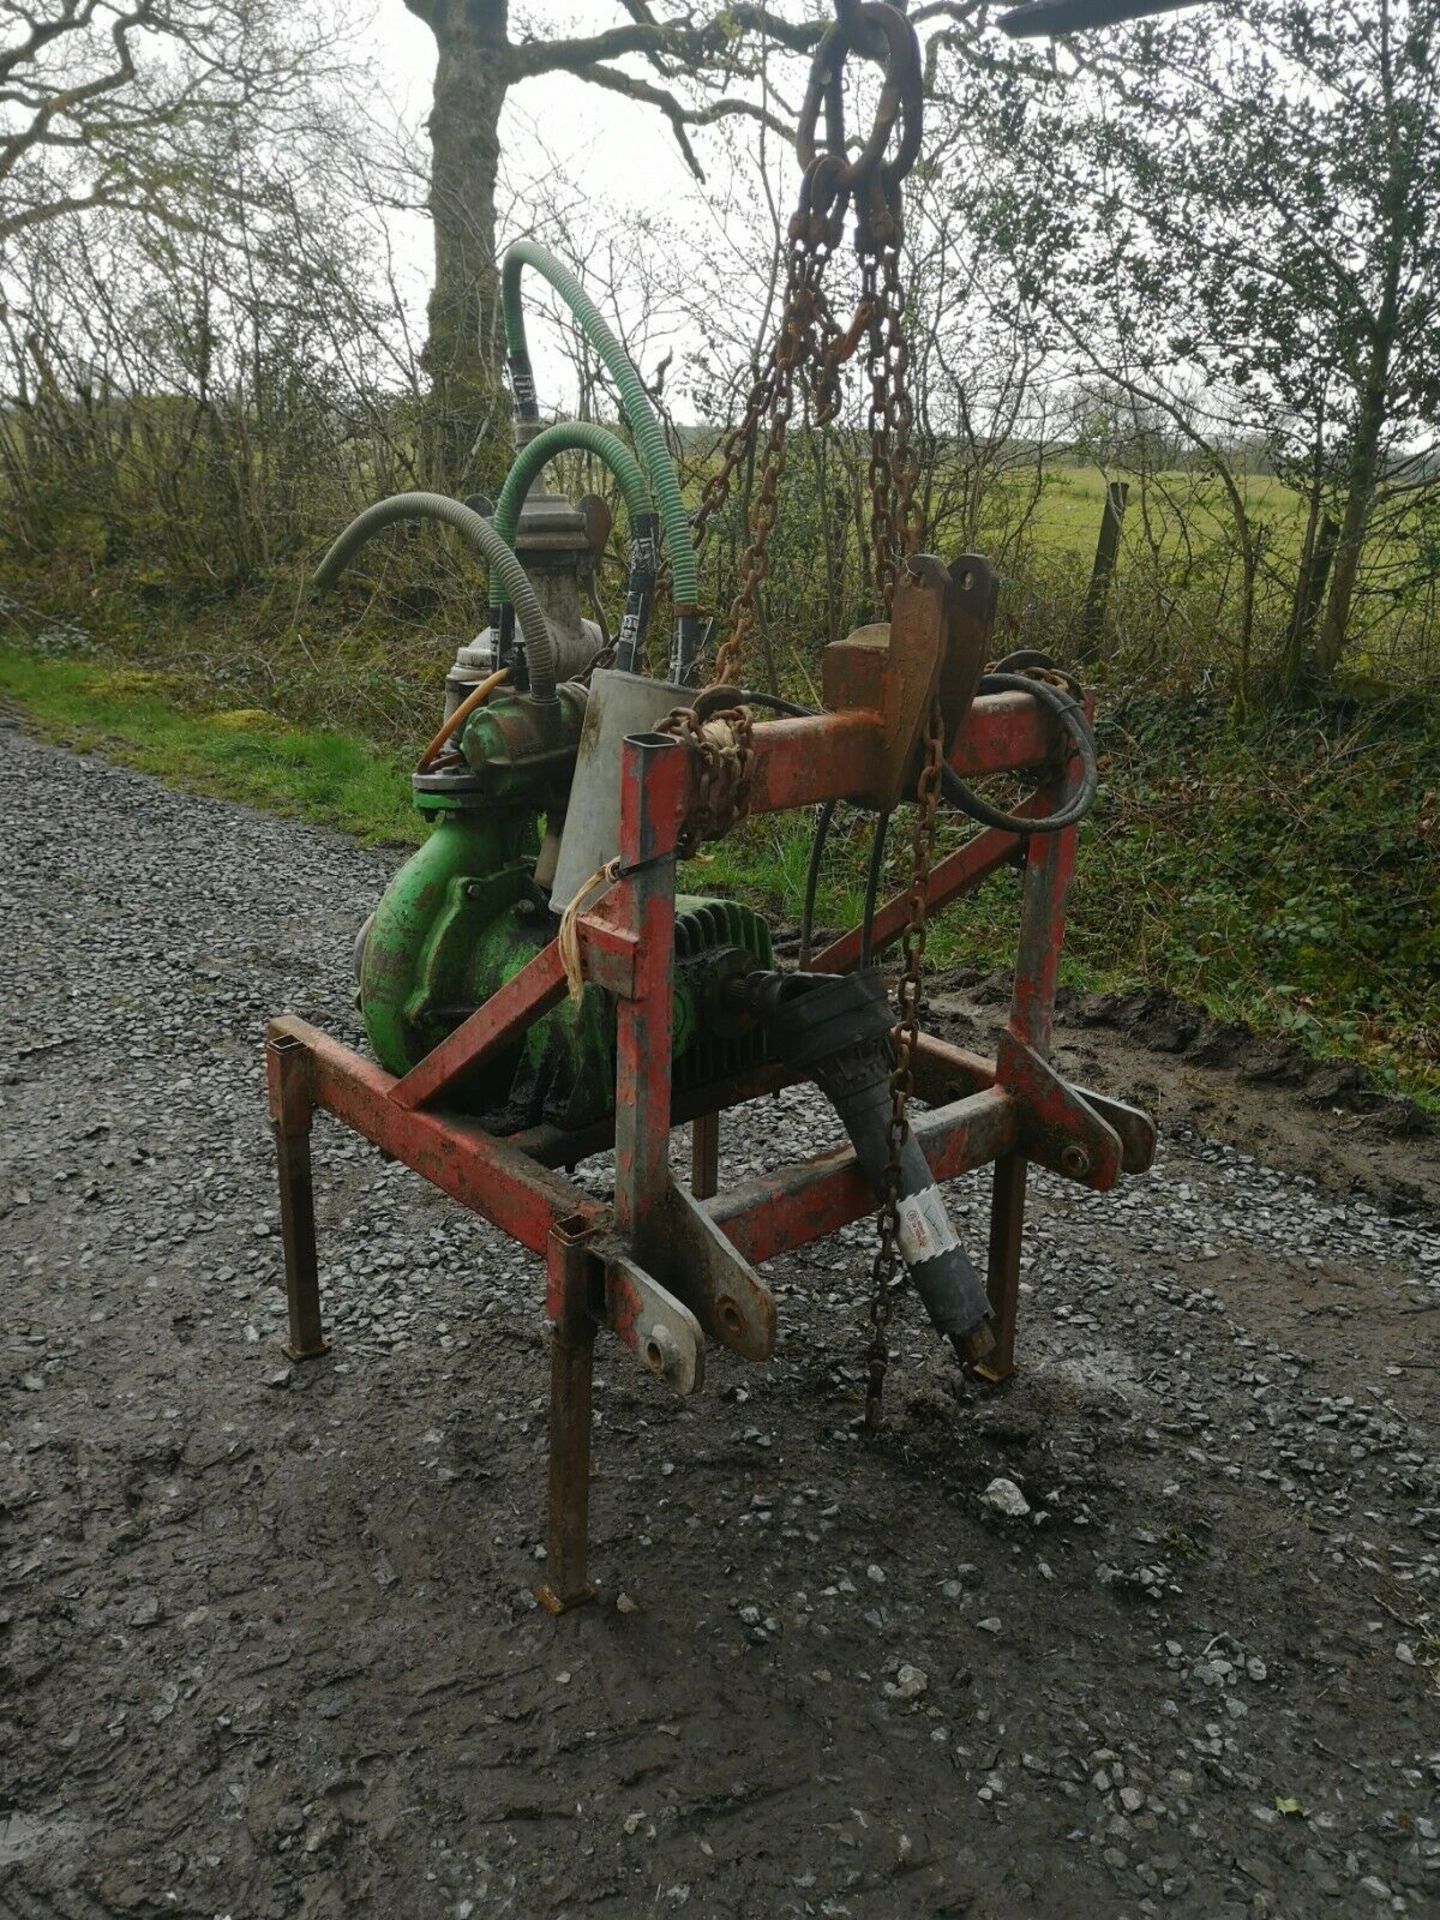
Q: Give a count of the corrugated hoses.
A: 3